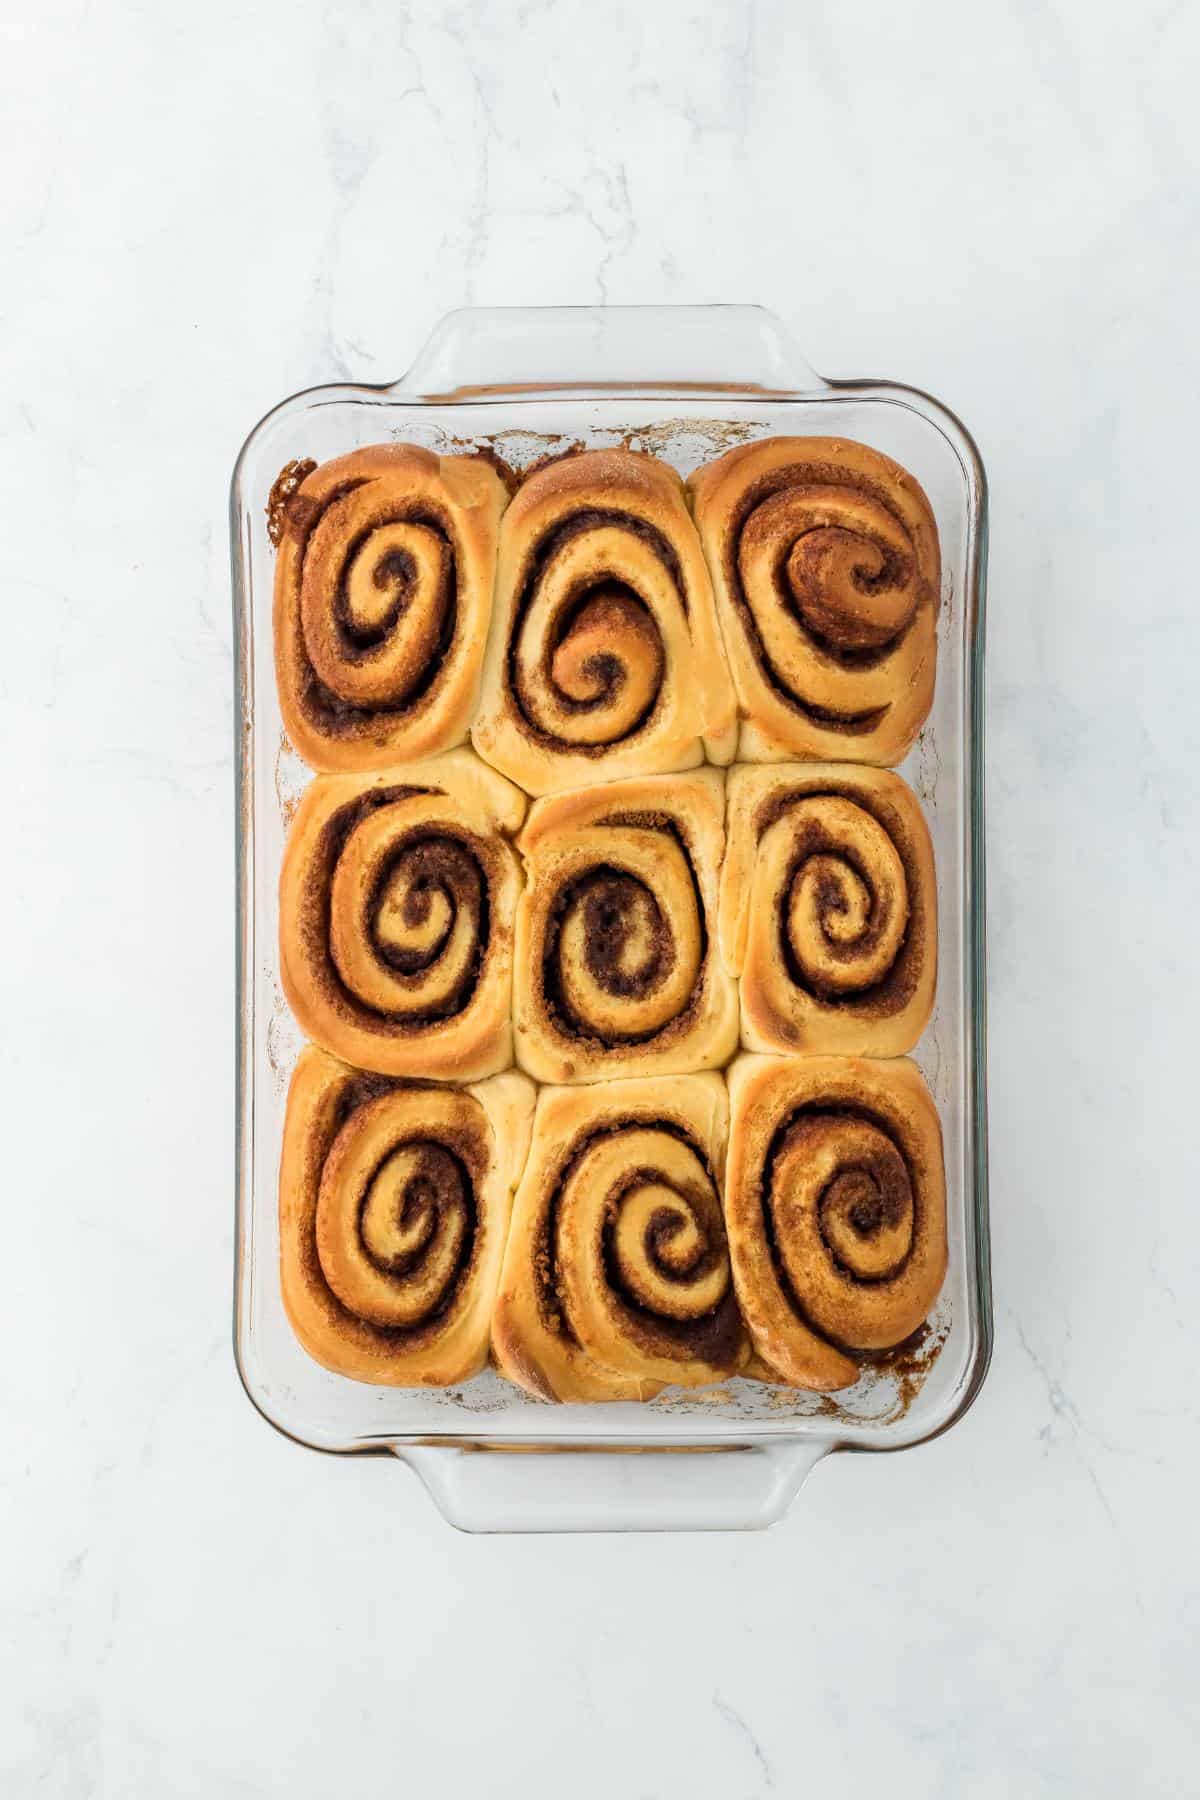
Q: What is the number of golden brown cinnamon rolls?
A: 9